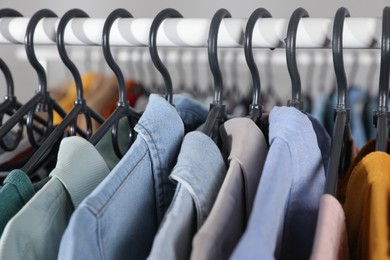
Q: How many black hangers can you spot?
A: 10